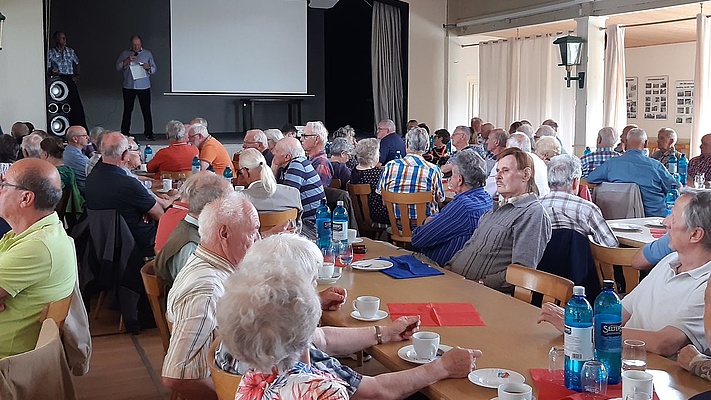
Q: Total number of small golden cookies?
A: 0